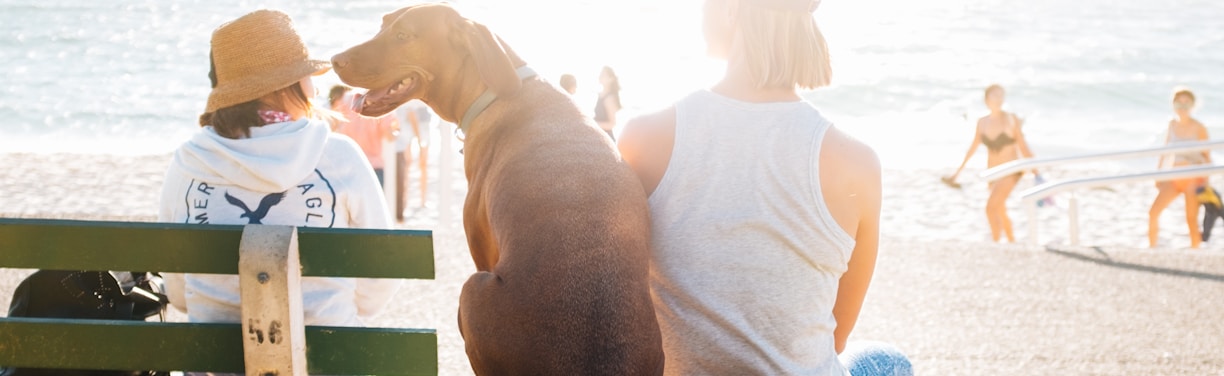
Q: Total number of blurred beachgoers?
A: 6